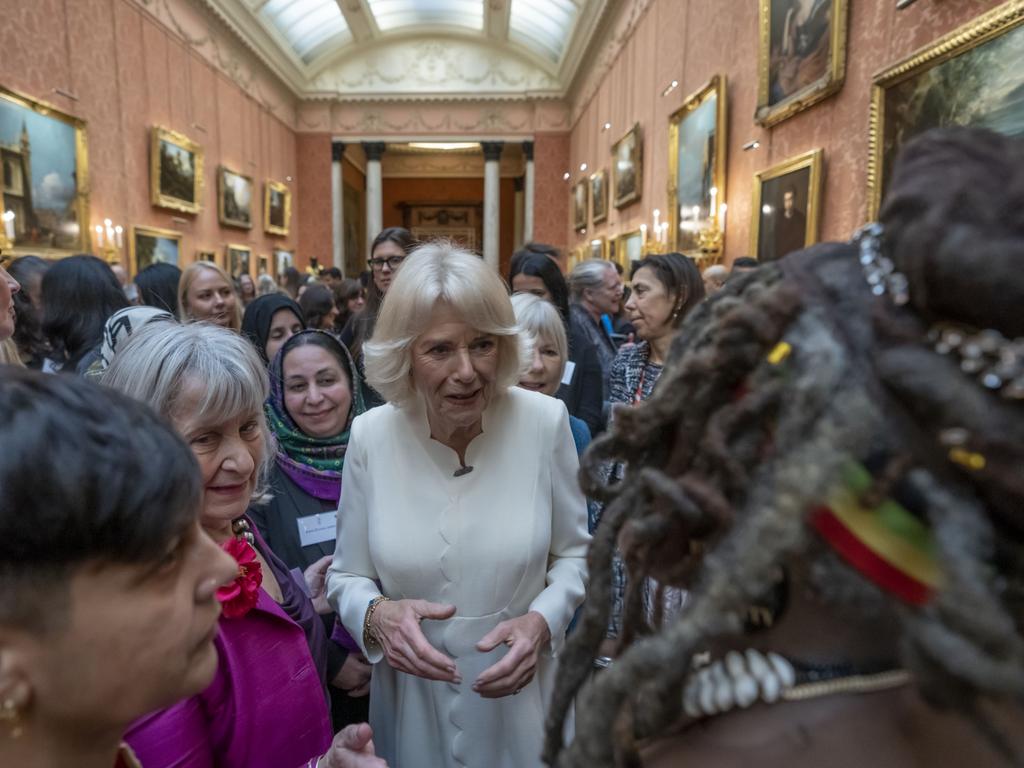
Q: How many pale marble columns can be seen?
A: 4